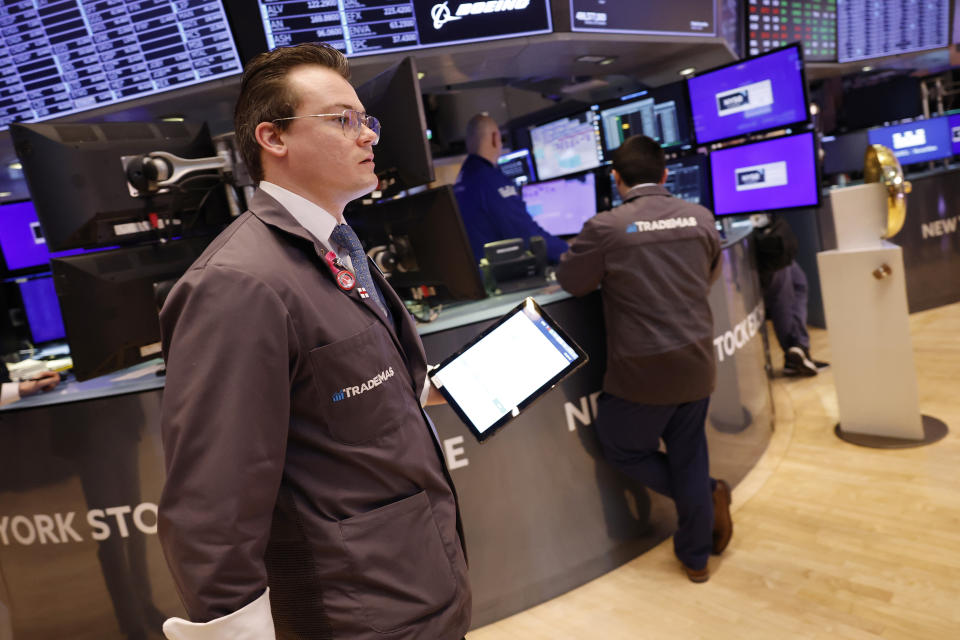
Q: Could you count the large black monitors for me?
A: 4